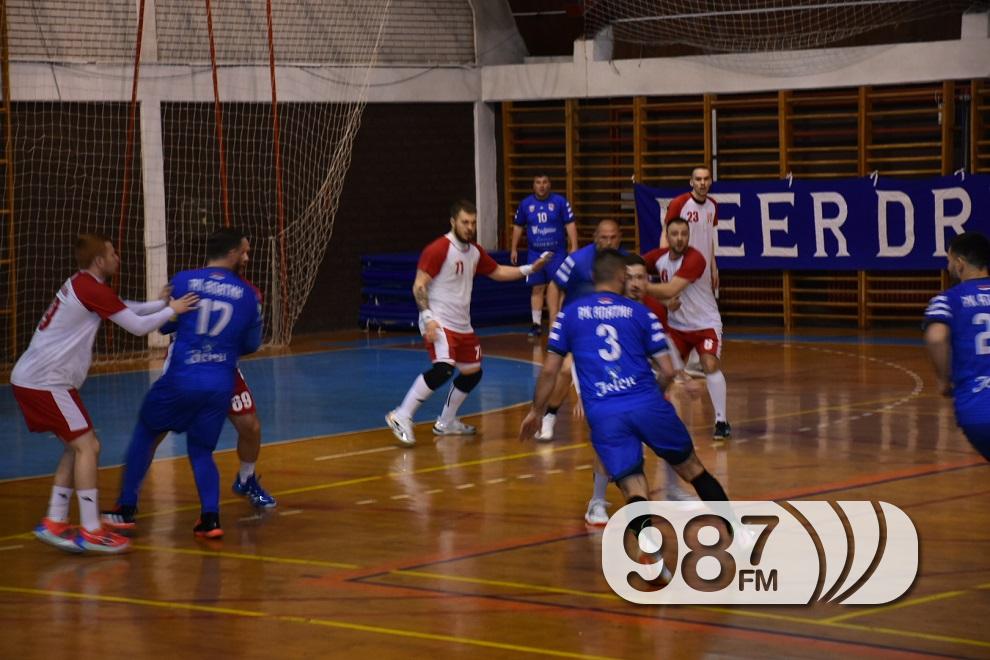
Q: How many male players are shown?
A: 11